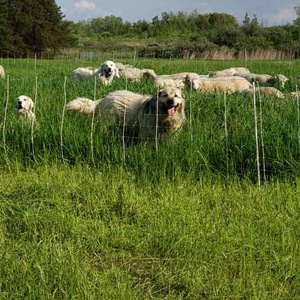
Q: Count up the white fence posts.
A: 11